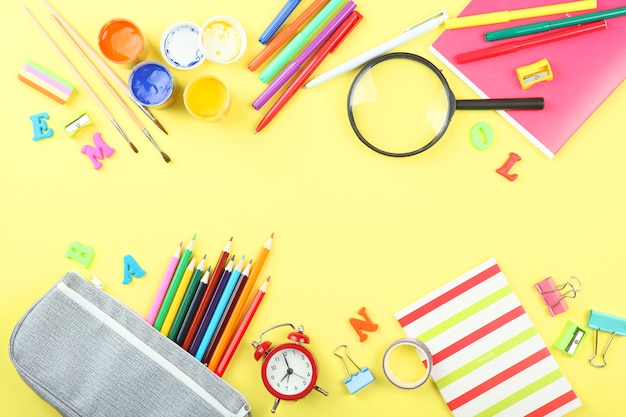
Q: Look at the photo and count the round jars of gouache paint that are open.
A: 3